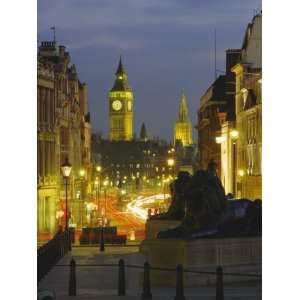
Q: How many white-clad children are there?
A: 0